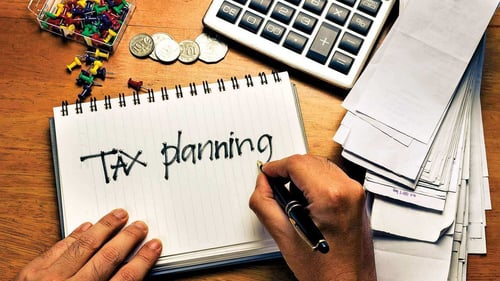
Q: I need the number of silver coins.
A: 5